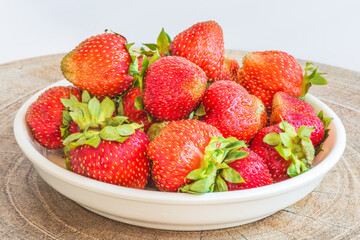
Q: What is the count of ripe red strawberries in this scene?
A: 13